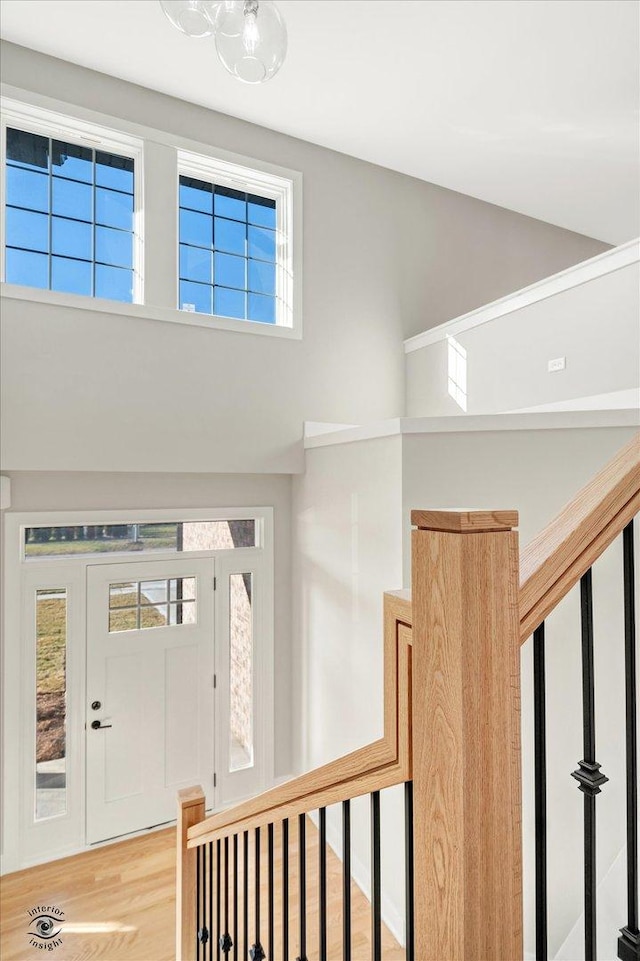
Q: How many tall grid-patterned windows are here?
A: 2